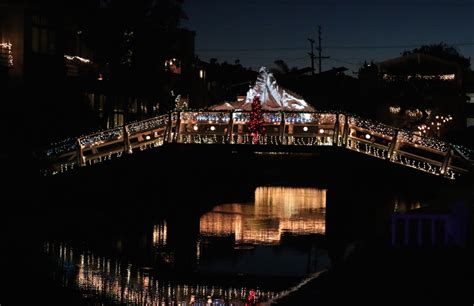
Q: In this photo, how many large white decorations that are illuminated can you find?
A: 1